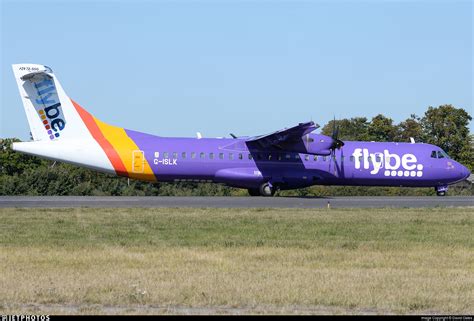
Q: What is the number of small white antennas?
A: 2